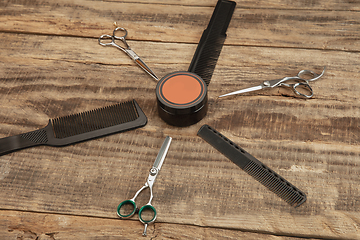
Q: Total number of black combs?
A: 3